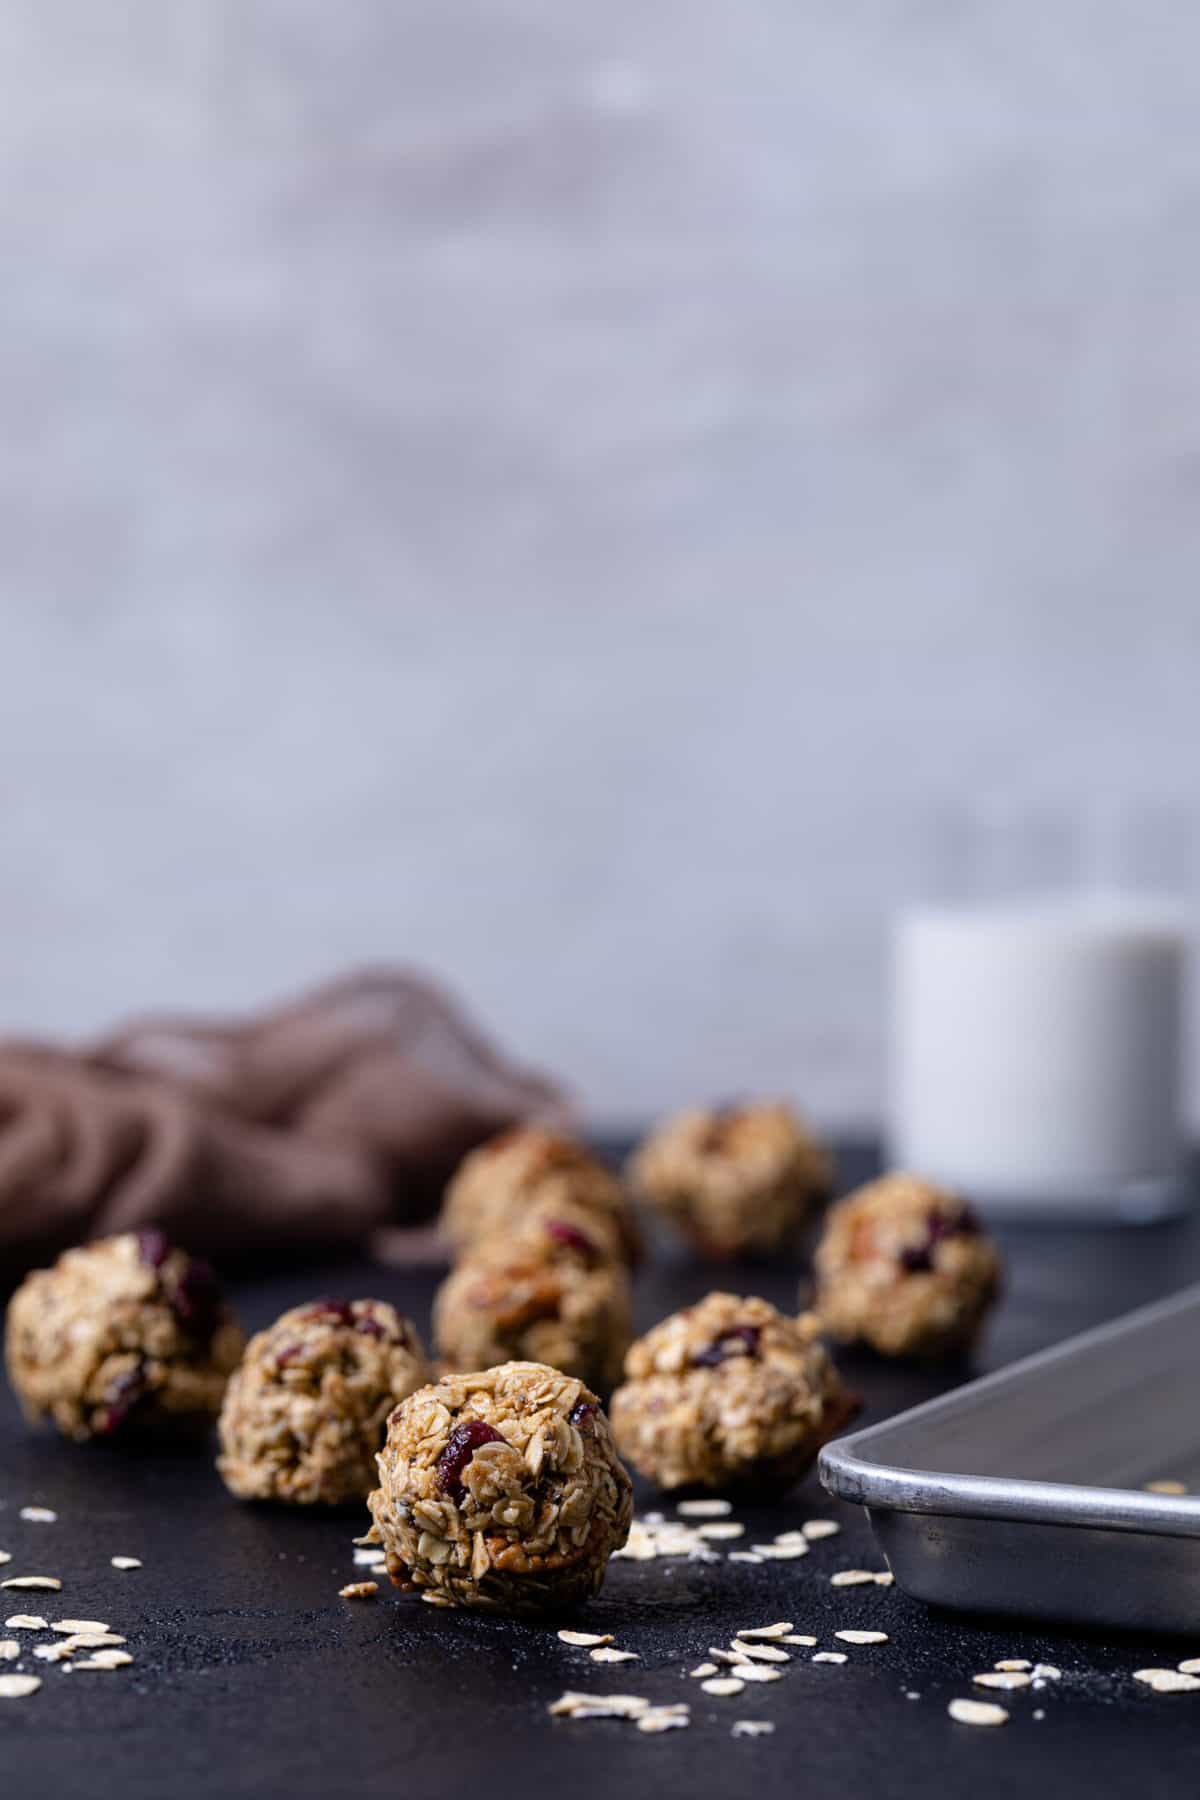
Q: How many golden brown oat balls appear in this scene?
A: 8